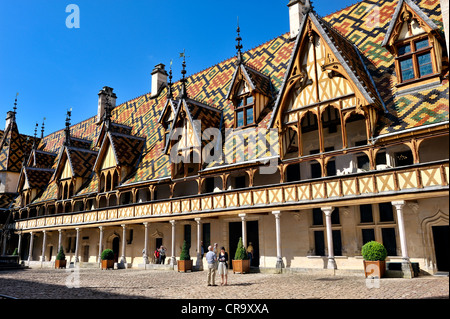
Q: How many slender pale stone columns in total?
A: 14